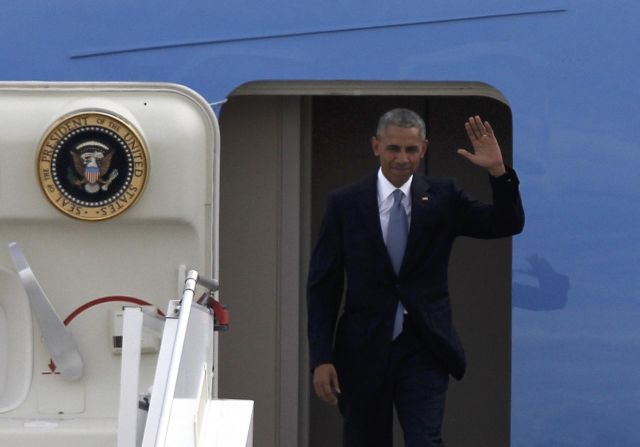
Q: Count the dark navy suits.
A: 1